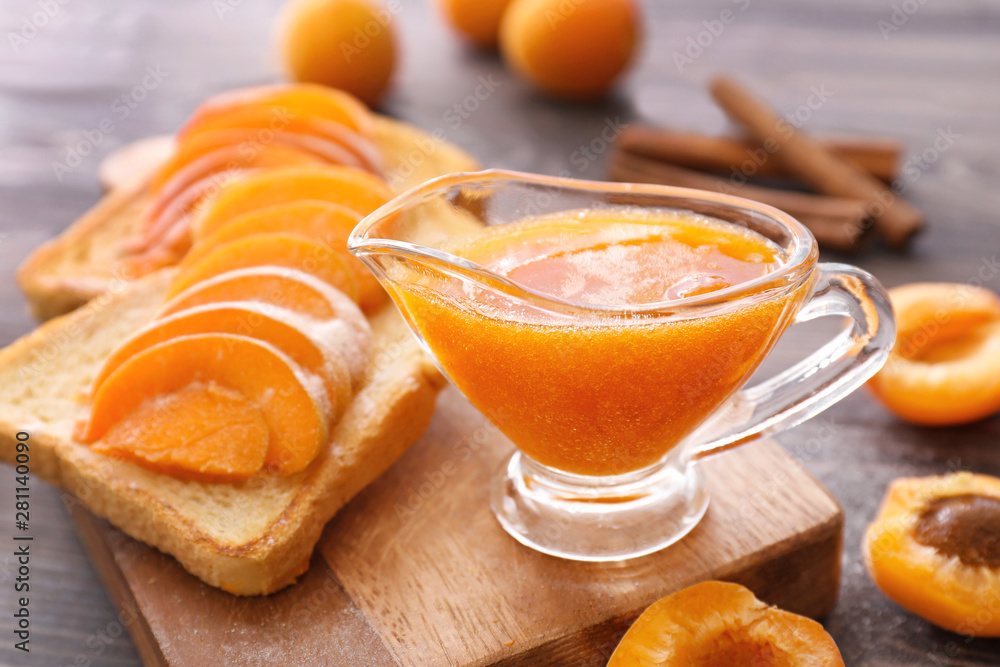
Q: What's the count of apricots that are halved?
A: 3